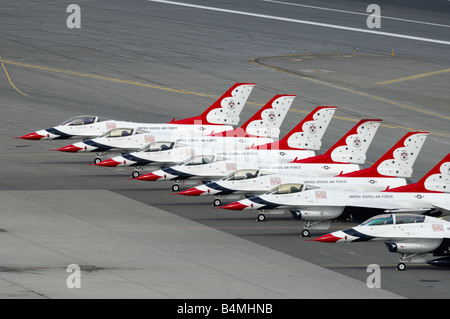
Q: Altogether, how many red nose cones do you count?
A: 7